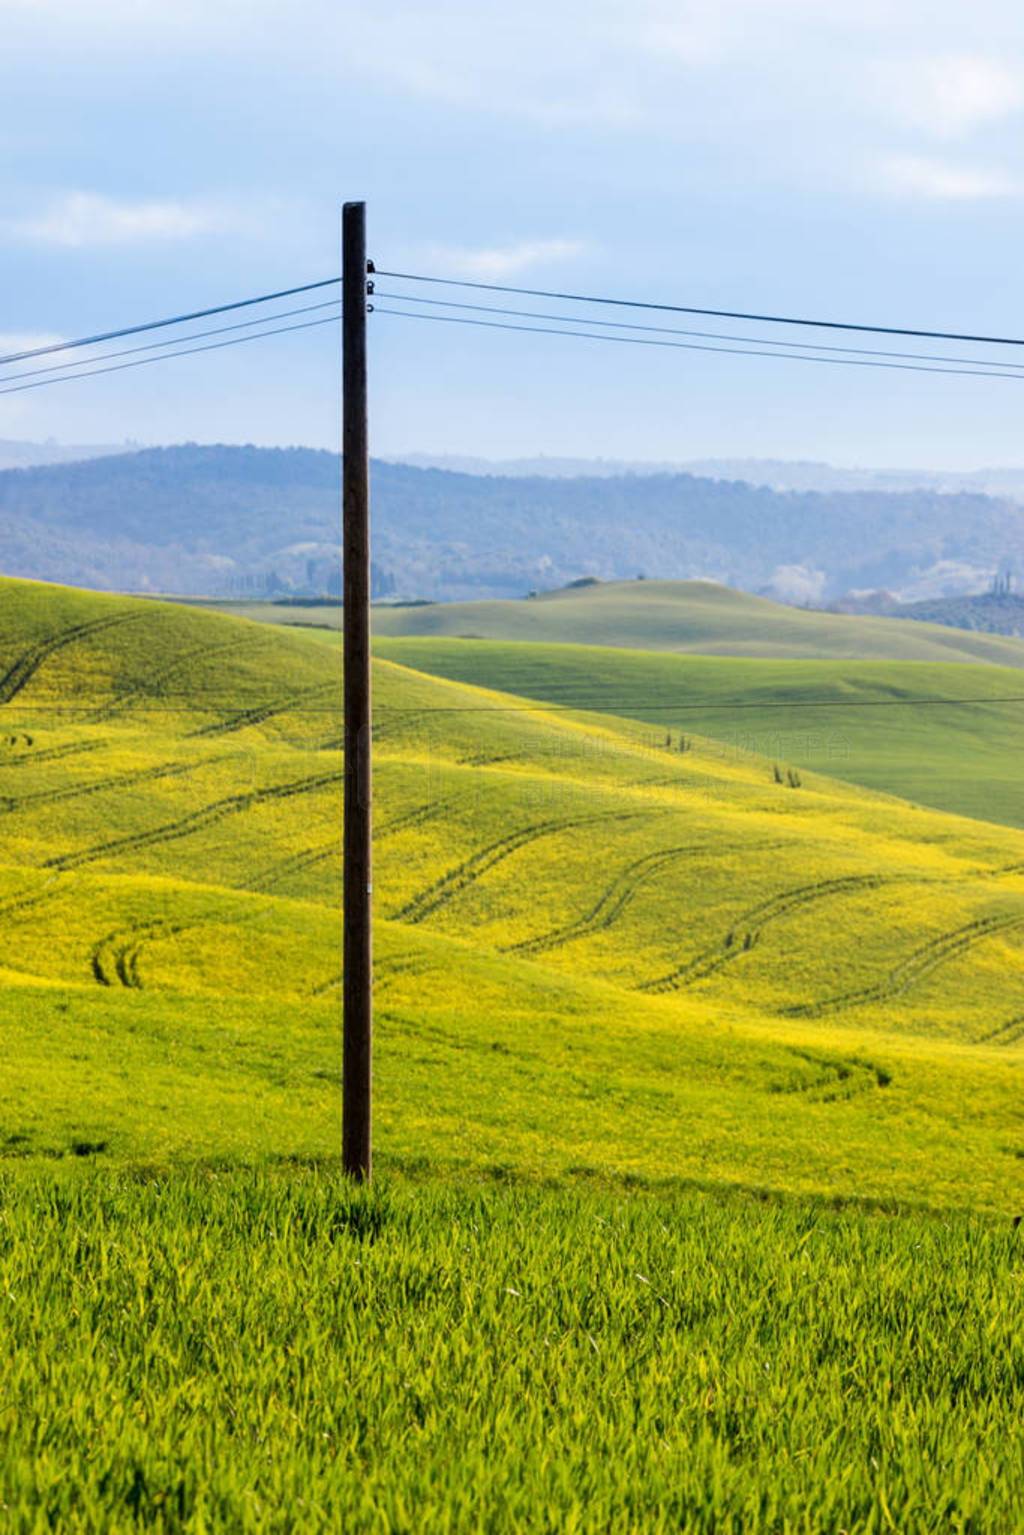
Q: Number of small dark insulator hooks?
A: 3